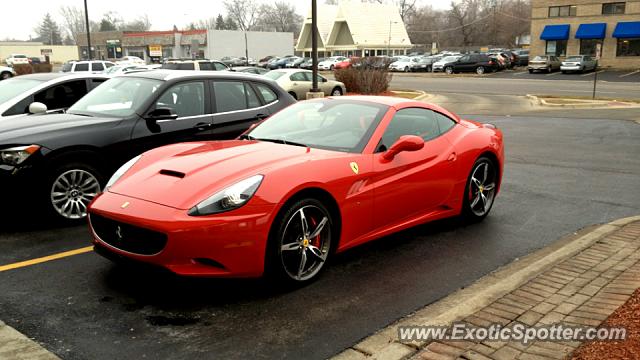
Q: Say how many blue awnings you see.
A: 3